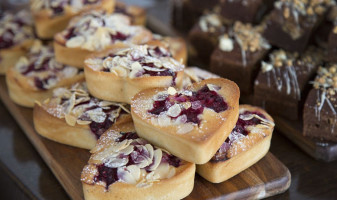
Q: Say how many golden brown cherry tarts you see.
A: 12